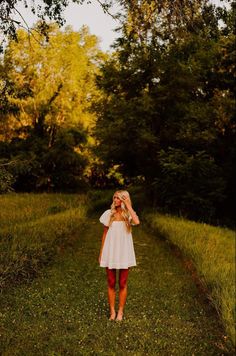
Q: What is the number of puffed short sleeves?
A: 2